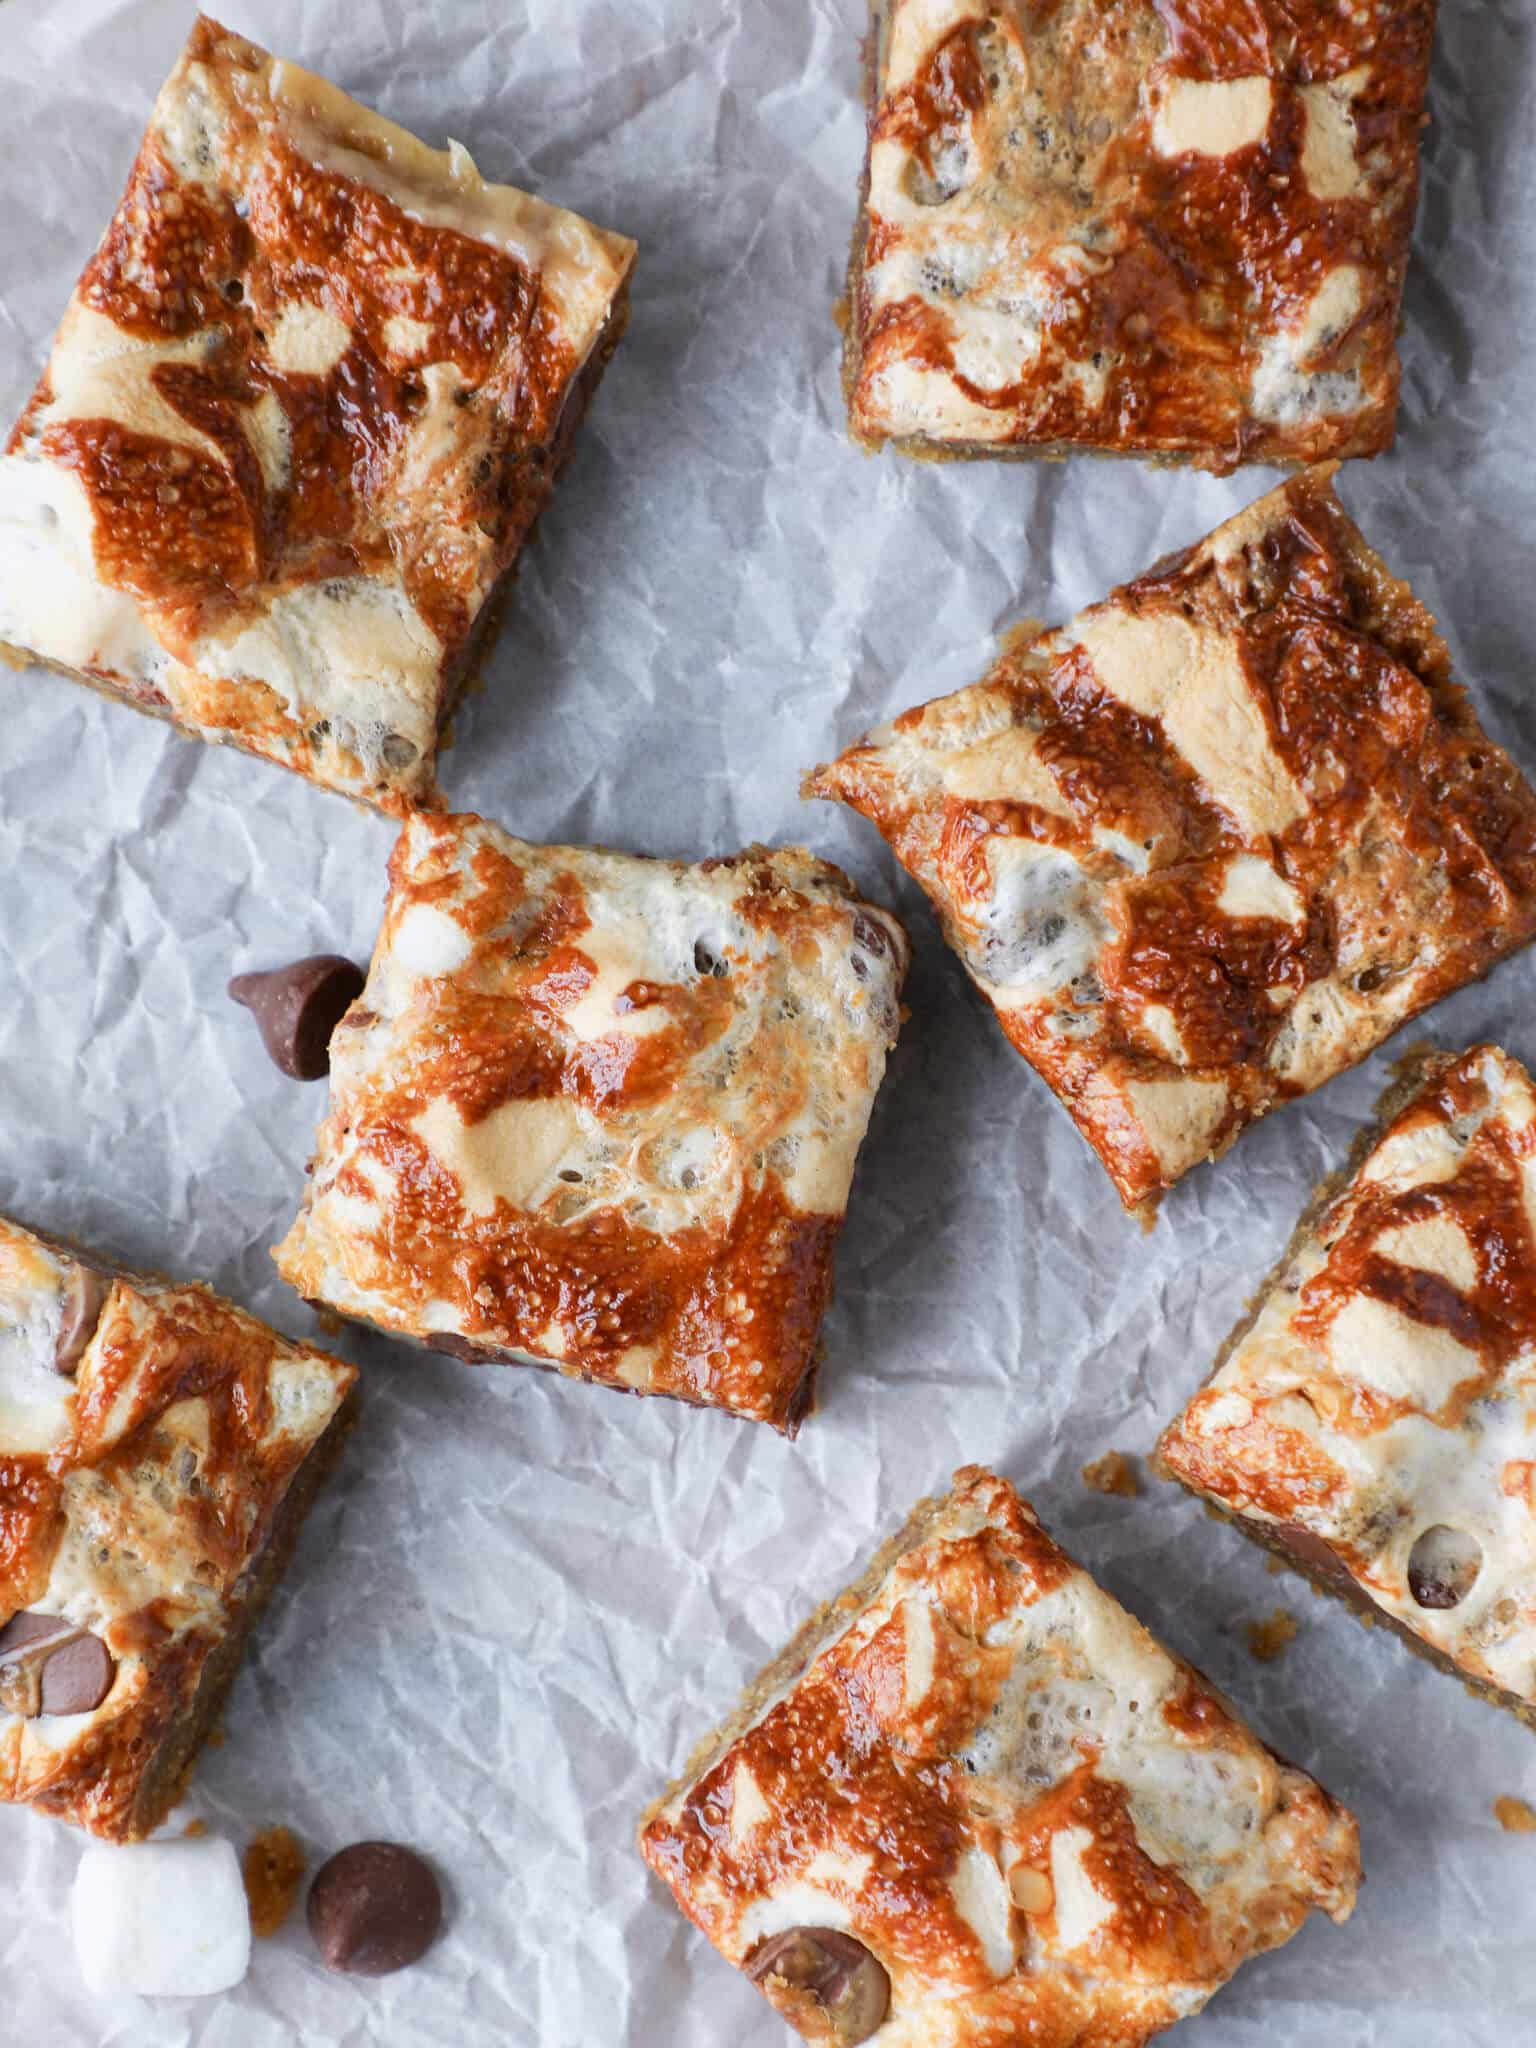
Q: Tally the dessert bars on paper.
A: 7